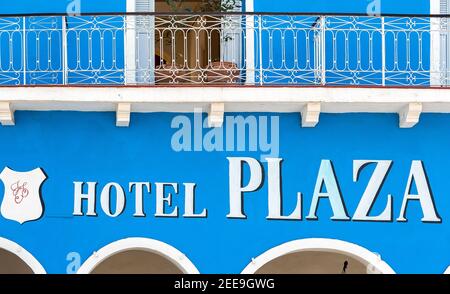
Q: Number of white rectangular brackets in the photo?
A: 5